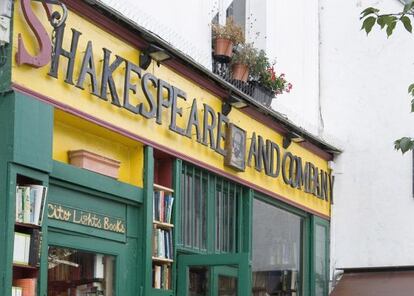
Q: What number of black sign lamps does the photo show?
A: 3